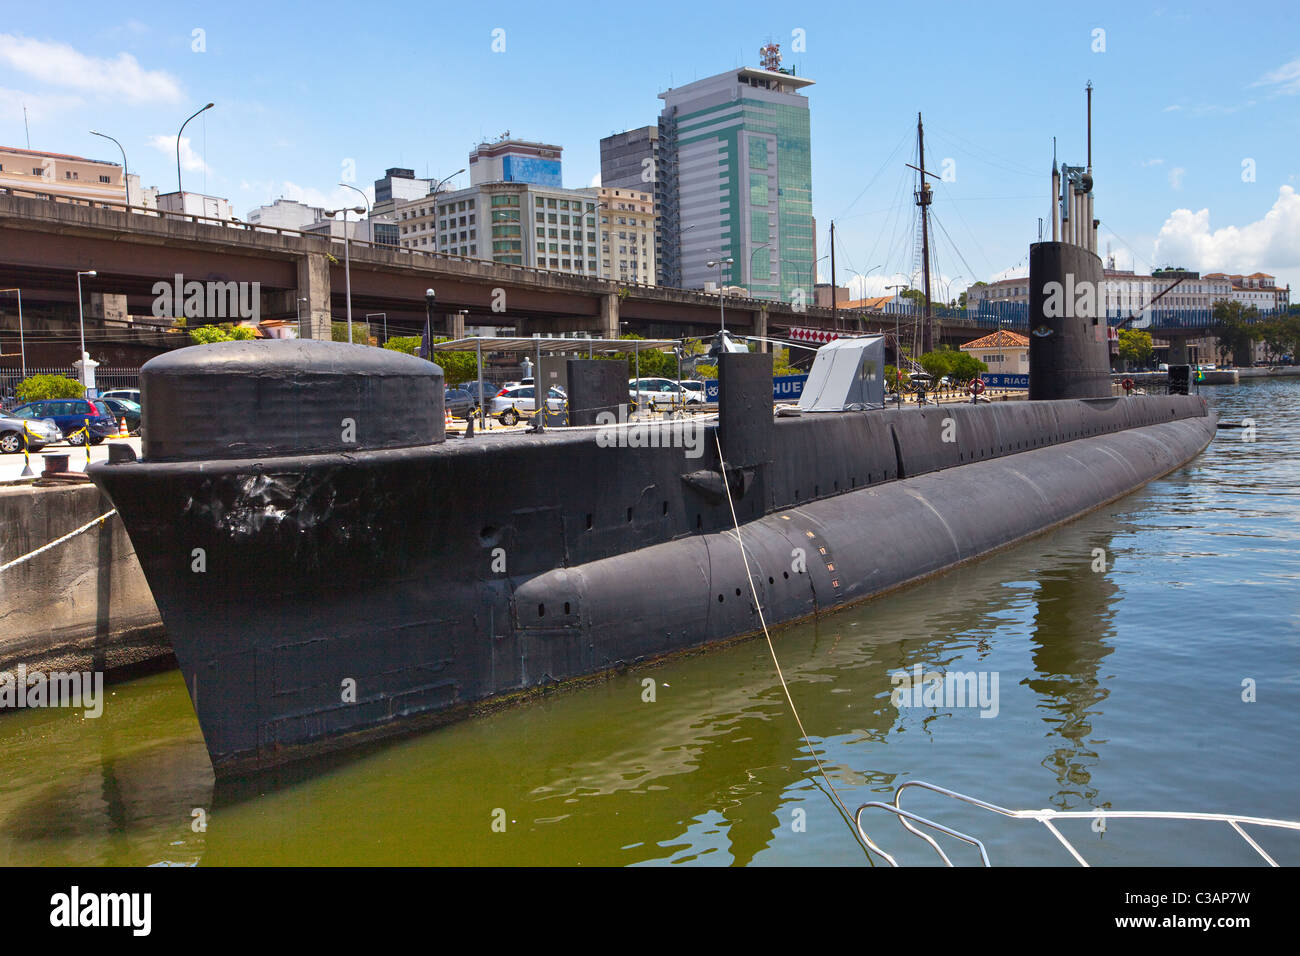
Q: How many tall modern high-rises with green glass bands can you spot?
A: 1